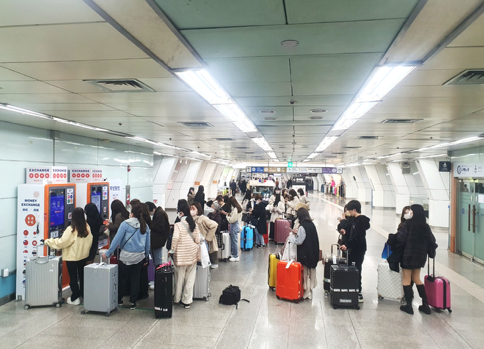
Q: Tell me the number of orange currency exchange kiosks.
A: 2